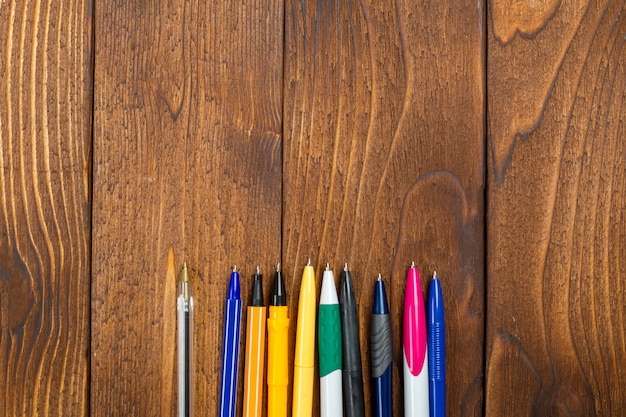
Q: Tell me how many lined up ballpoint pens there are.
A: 10